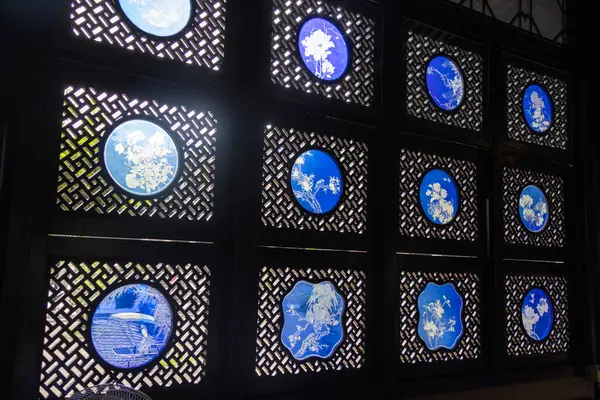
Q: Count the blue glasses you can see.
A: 12